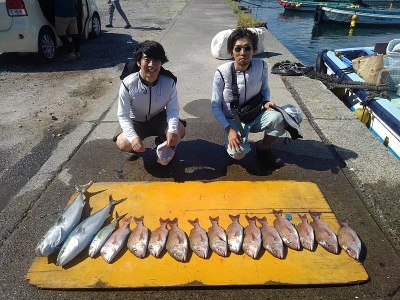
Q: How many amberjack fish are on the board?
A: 3